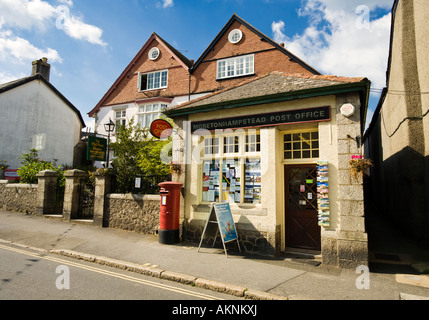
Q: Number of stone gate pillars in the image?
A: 3